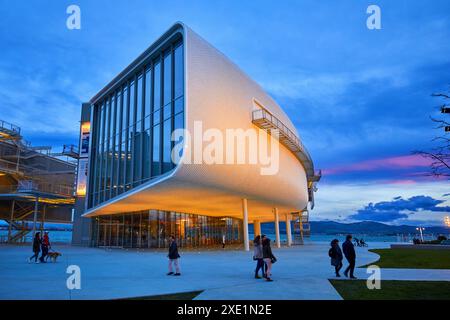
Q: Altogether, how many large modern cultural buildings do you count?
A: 1